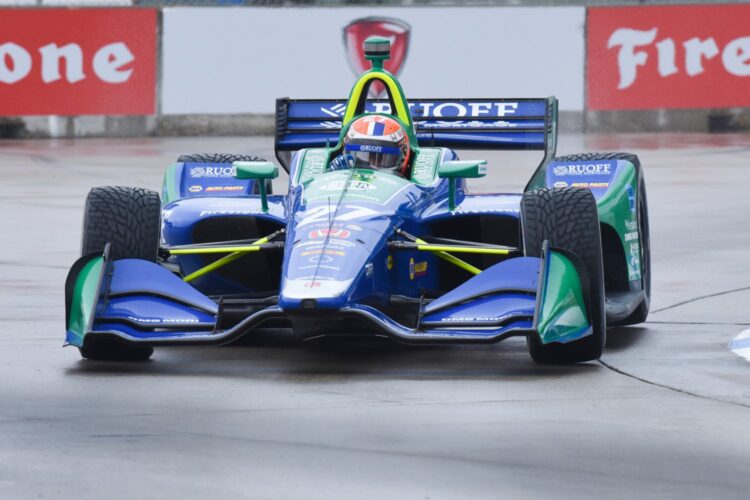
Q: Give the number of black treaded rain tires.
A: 4